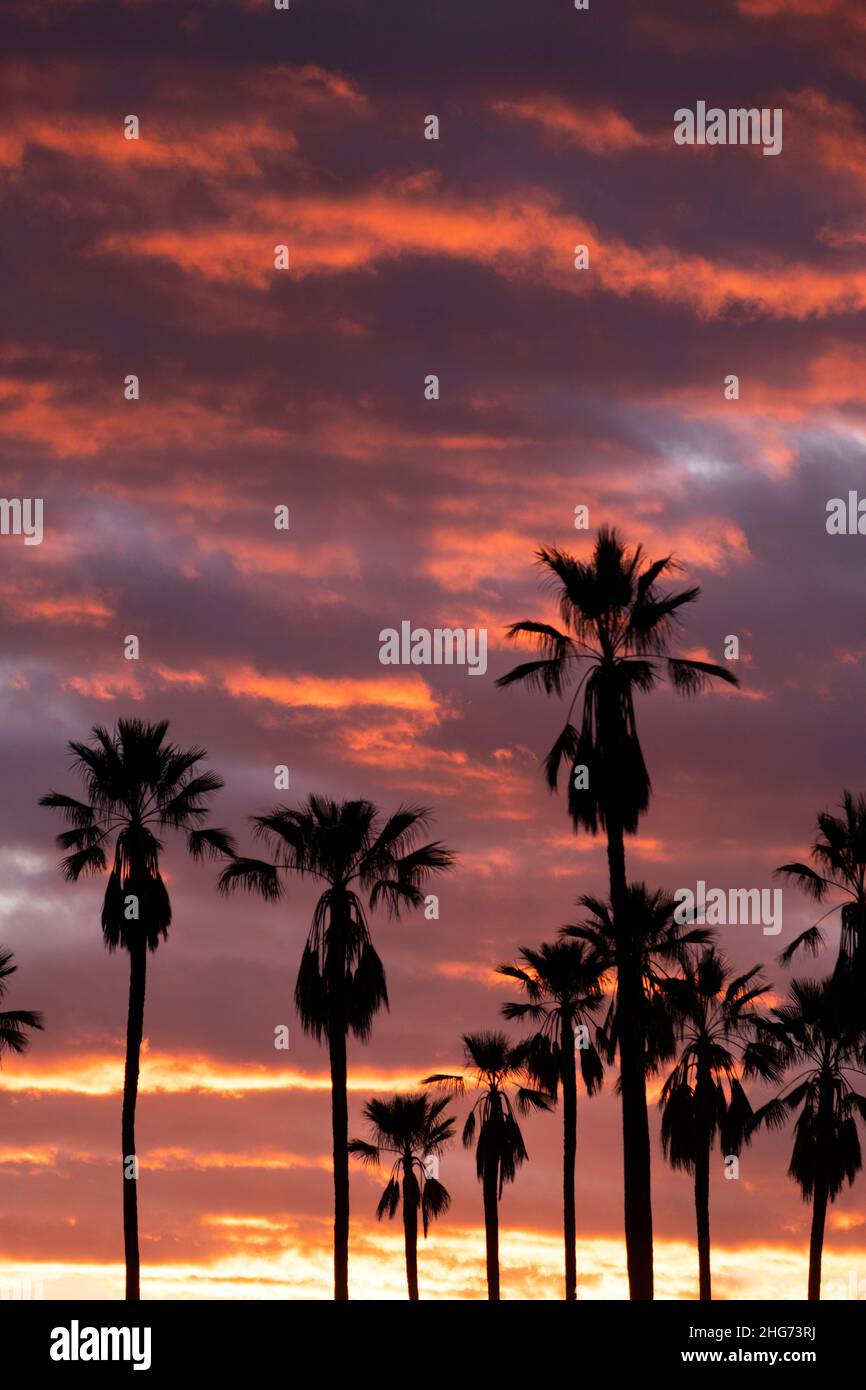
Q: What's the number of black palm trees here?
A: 11